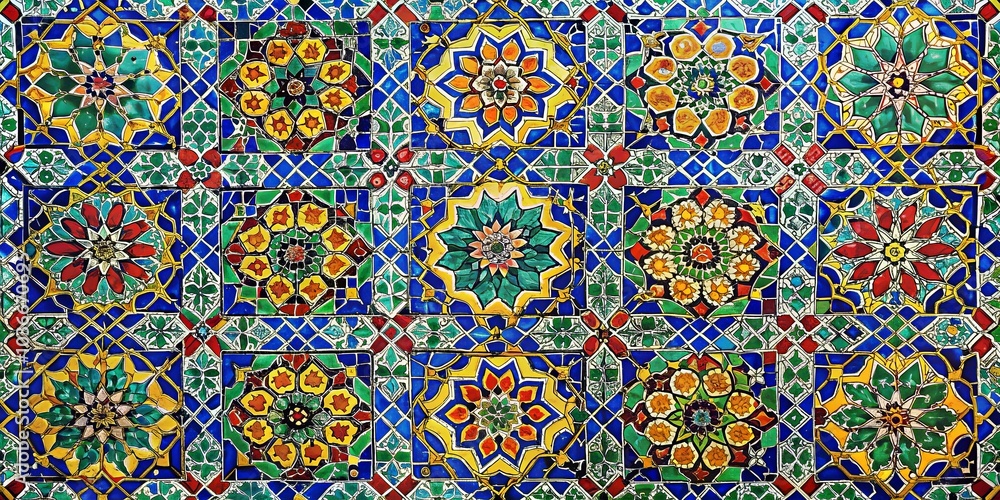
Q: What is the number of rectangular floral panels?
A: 15